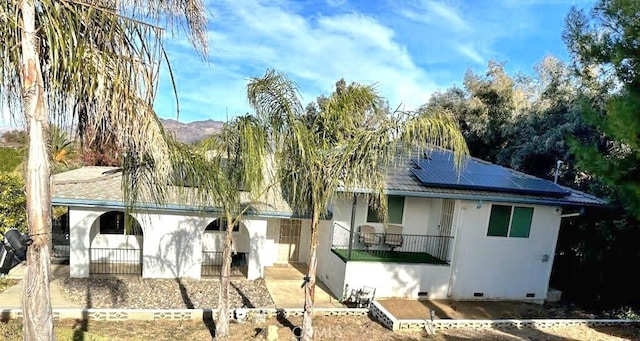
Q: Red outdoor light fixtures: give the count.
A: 0